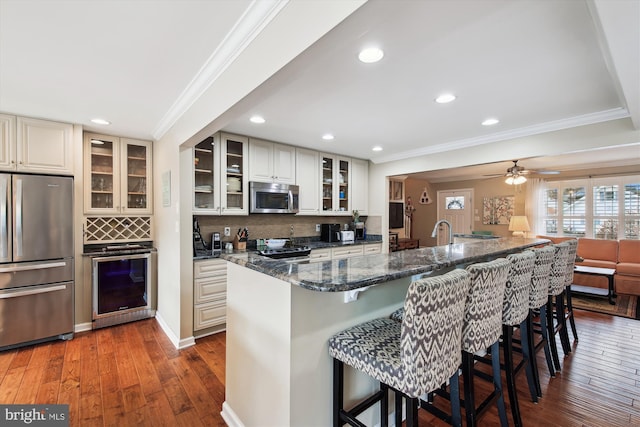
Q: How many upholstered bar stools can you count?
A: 6